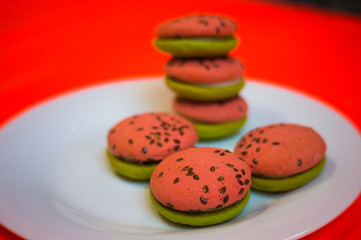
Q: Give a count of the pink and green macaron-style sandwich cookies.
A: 6